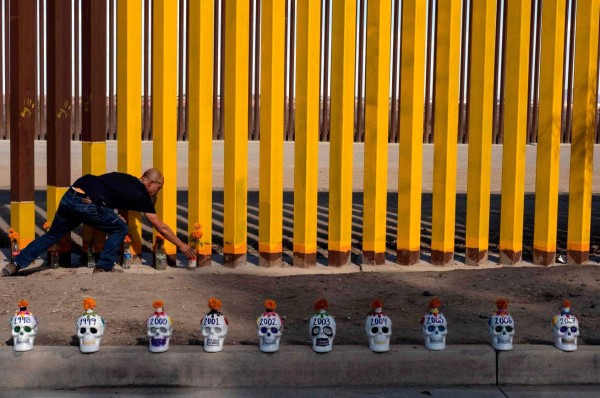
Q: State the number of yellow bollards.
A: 14